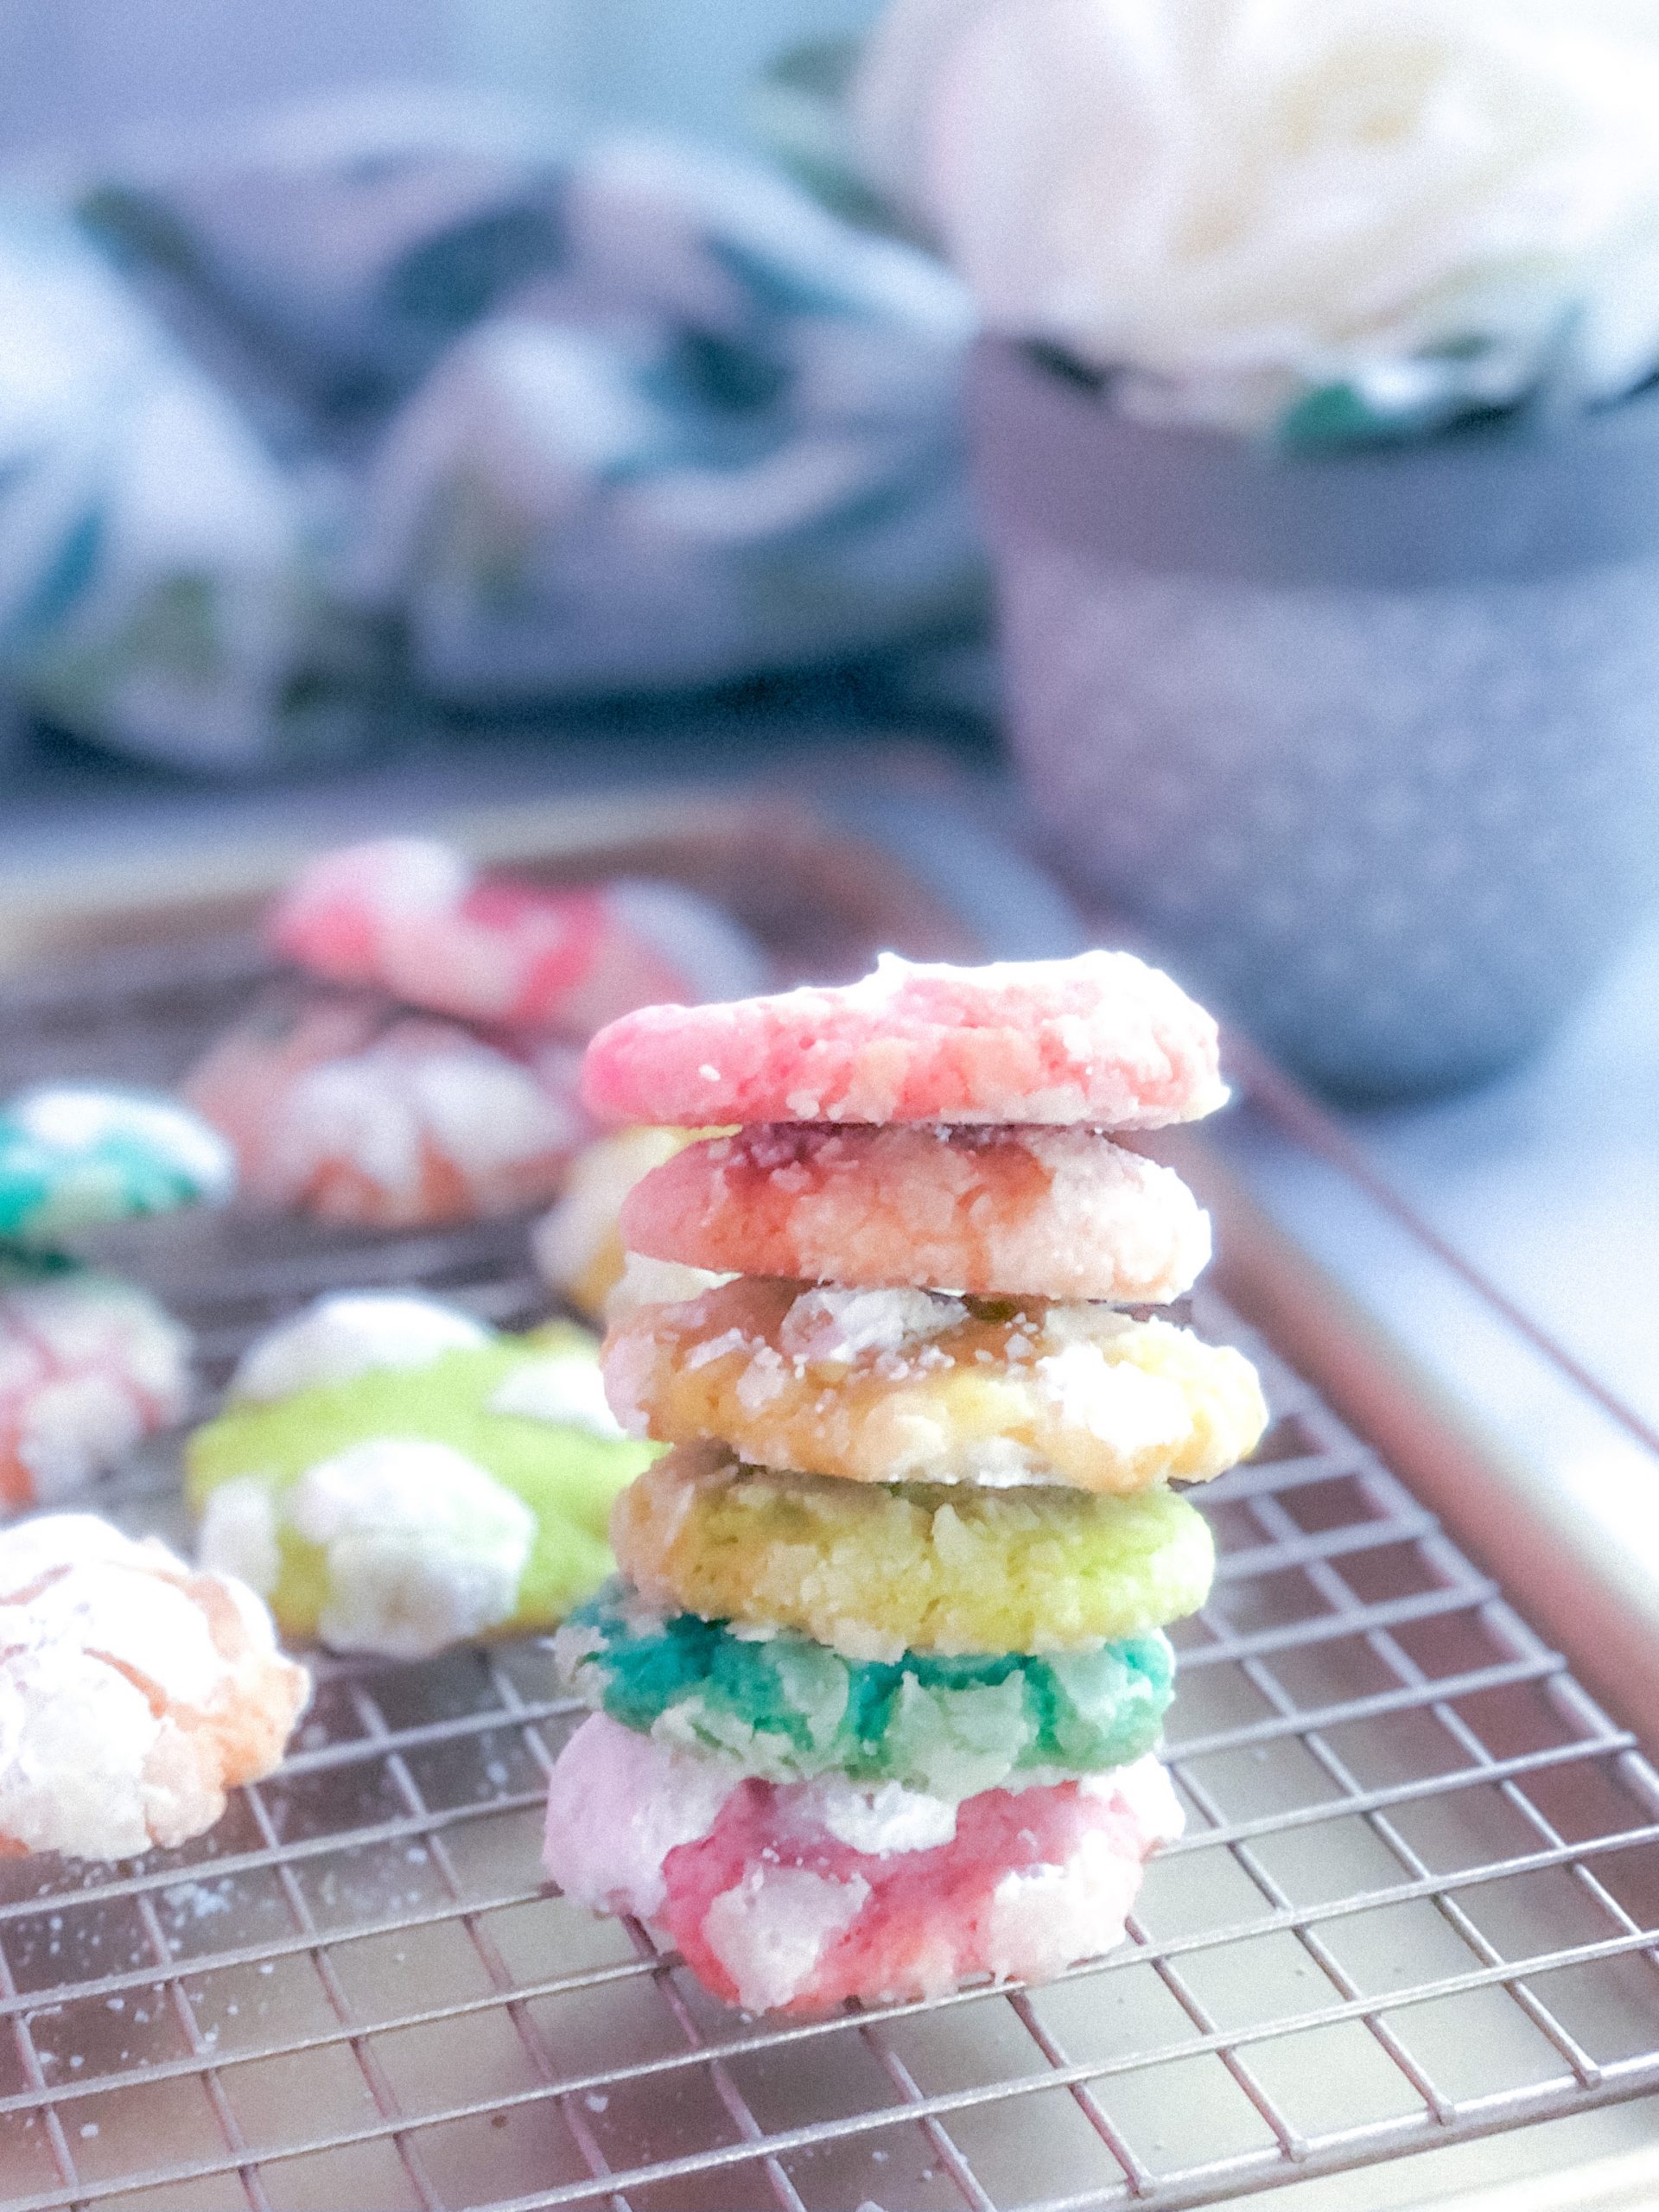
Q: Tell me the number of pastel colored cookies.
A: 13